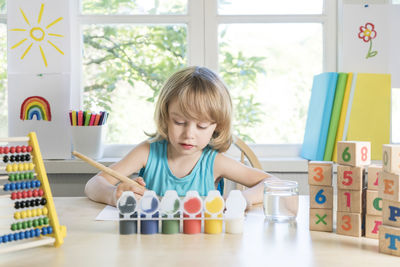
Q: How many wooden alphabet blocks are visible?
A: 14